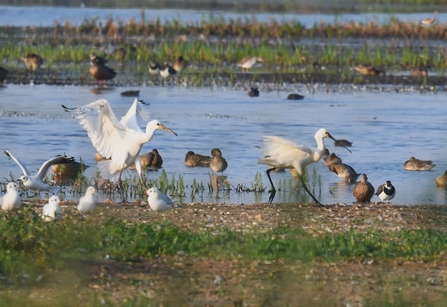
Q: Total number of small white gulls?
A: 5